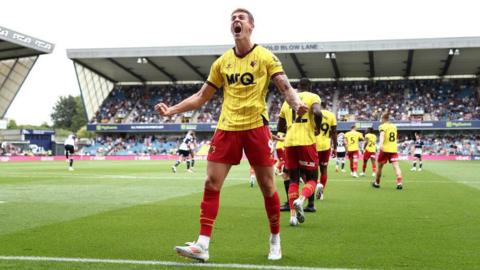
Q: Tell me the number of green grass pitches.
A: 1